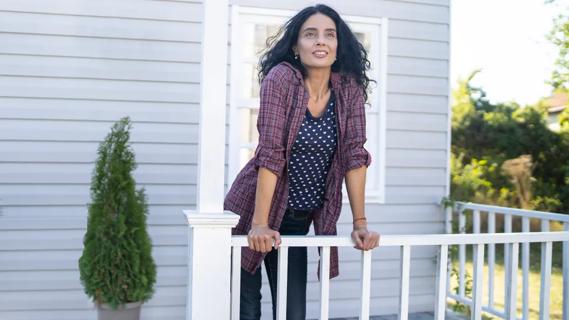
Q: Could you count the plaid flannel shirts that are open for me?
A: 1